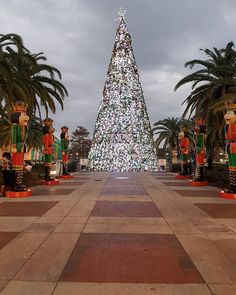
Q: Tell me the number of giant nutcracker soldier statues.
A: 6